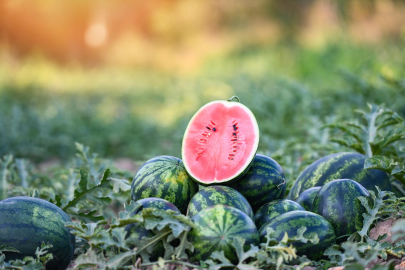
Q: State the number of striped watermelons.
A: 11